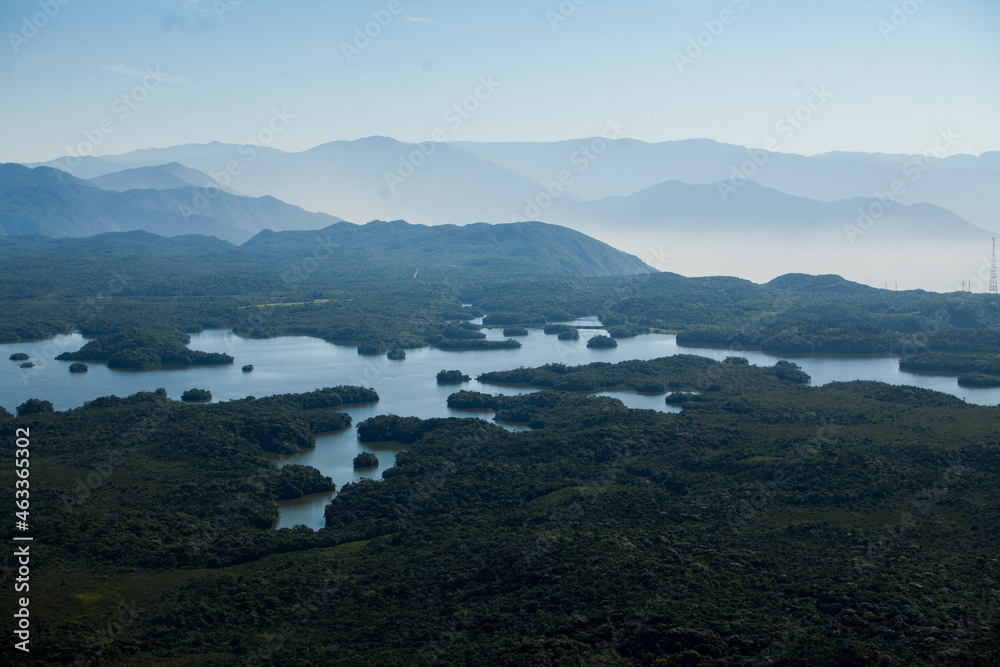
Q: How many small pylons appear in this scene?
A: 4